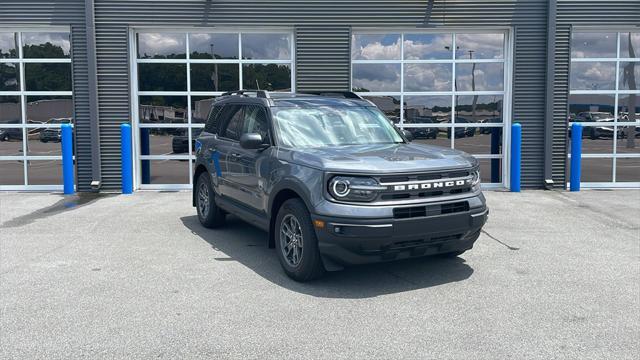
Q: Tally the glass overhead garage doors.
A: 4